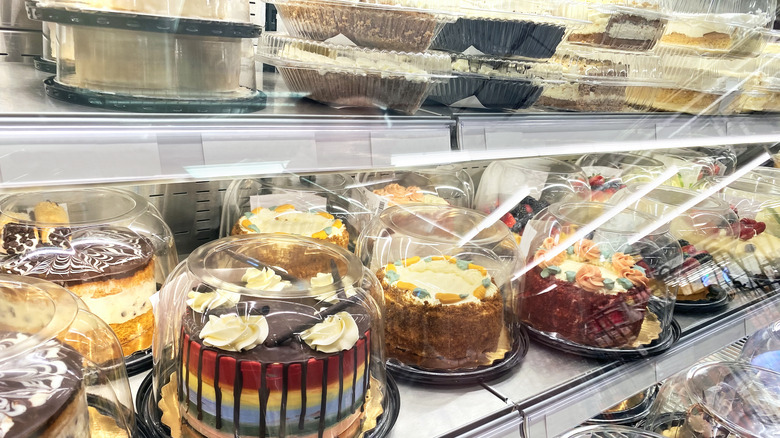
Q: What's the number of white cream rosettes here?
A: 5